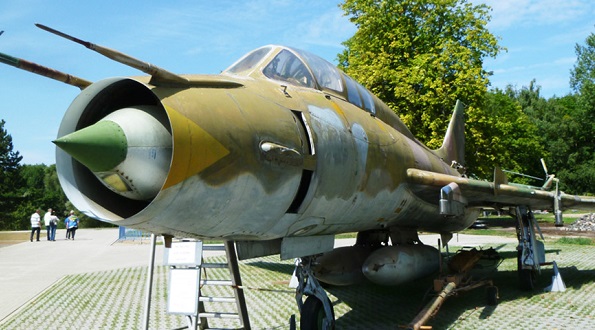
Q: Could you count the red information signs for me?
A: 0